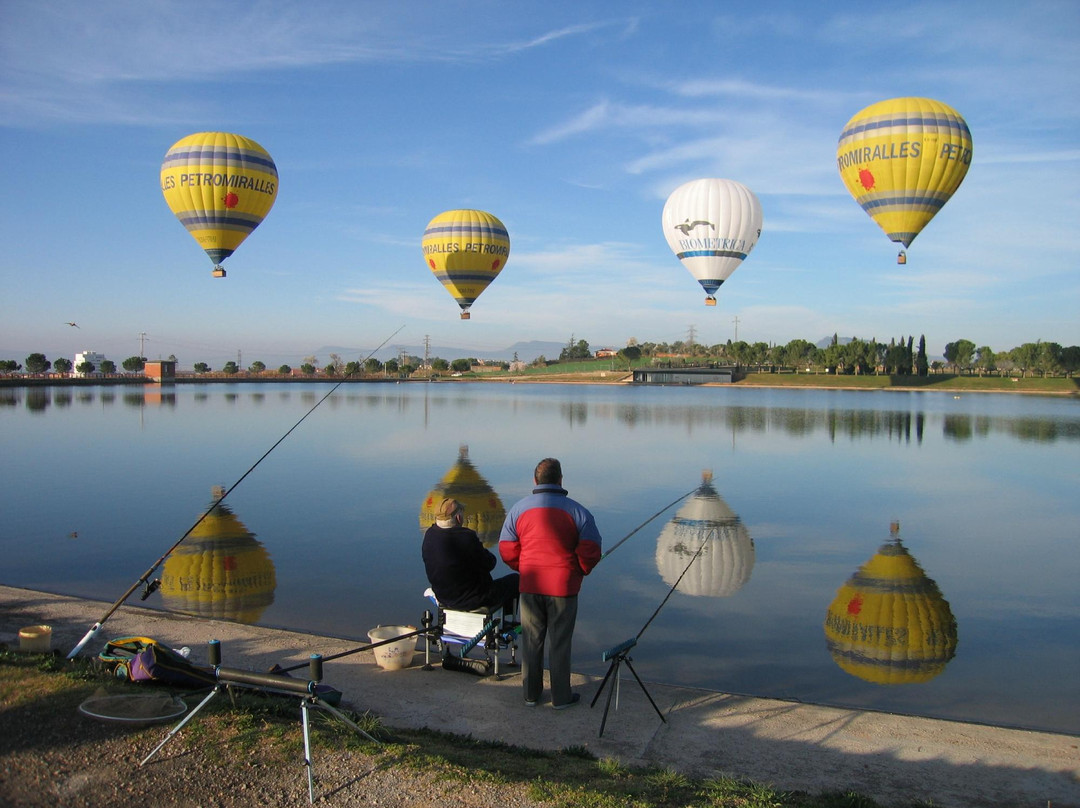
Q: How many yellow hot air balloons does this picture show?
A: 3